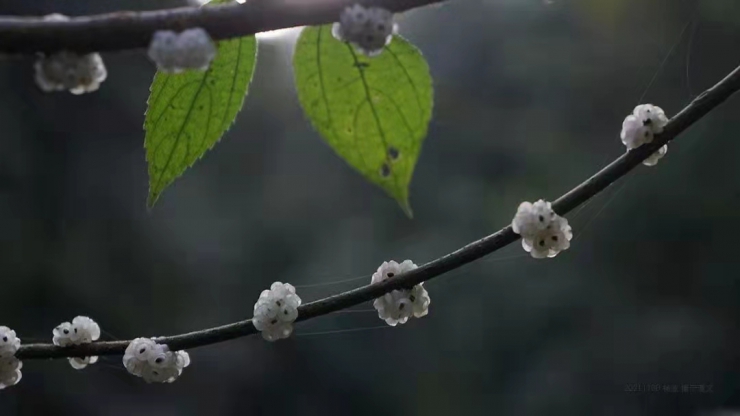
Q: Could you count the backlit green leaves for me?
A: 2